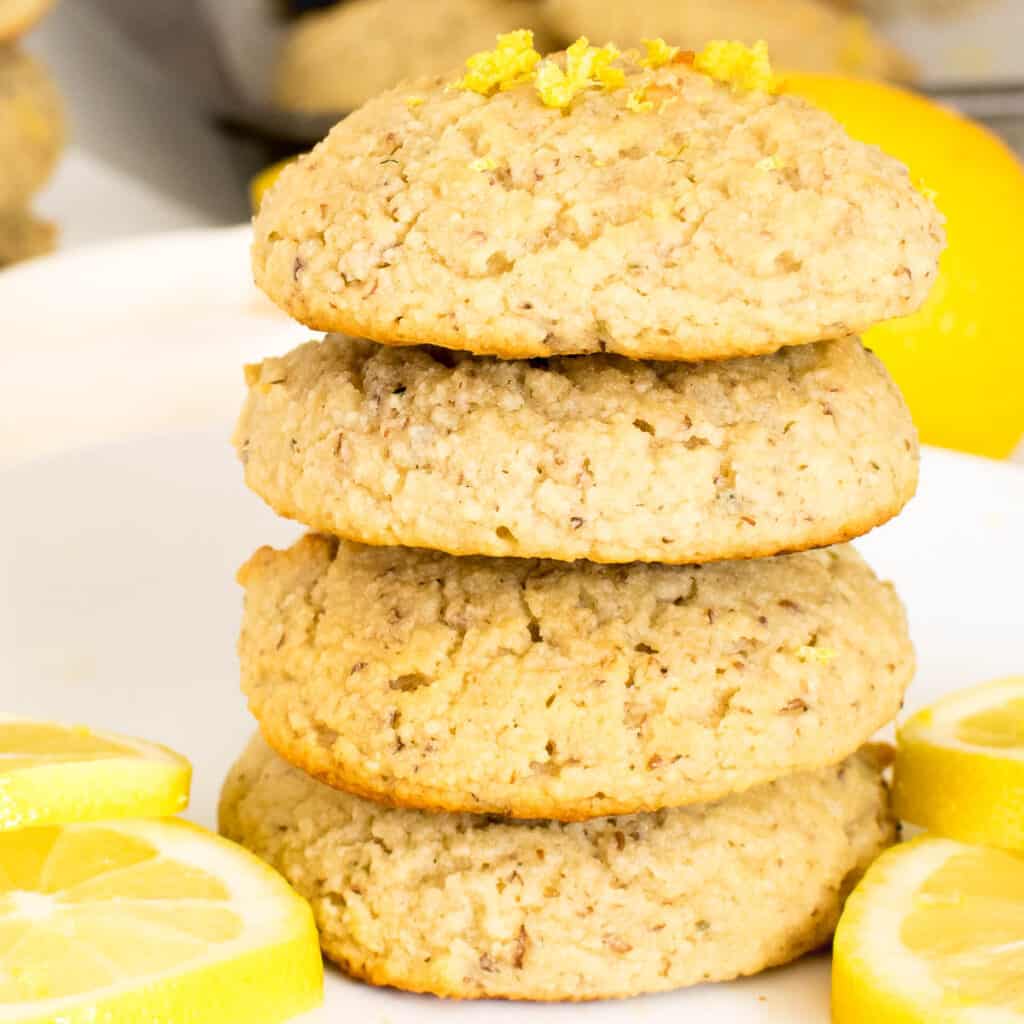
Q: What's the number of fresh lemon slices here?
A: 4